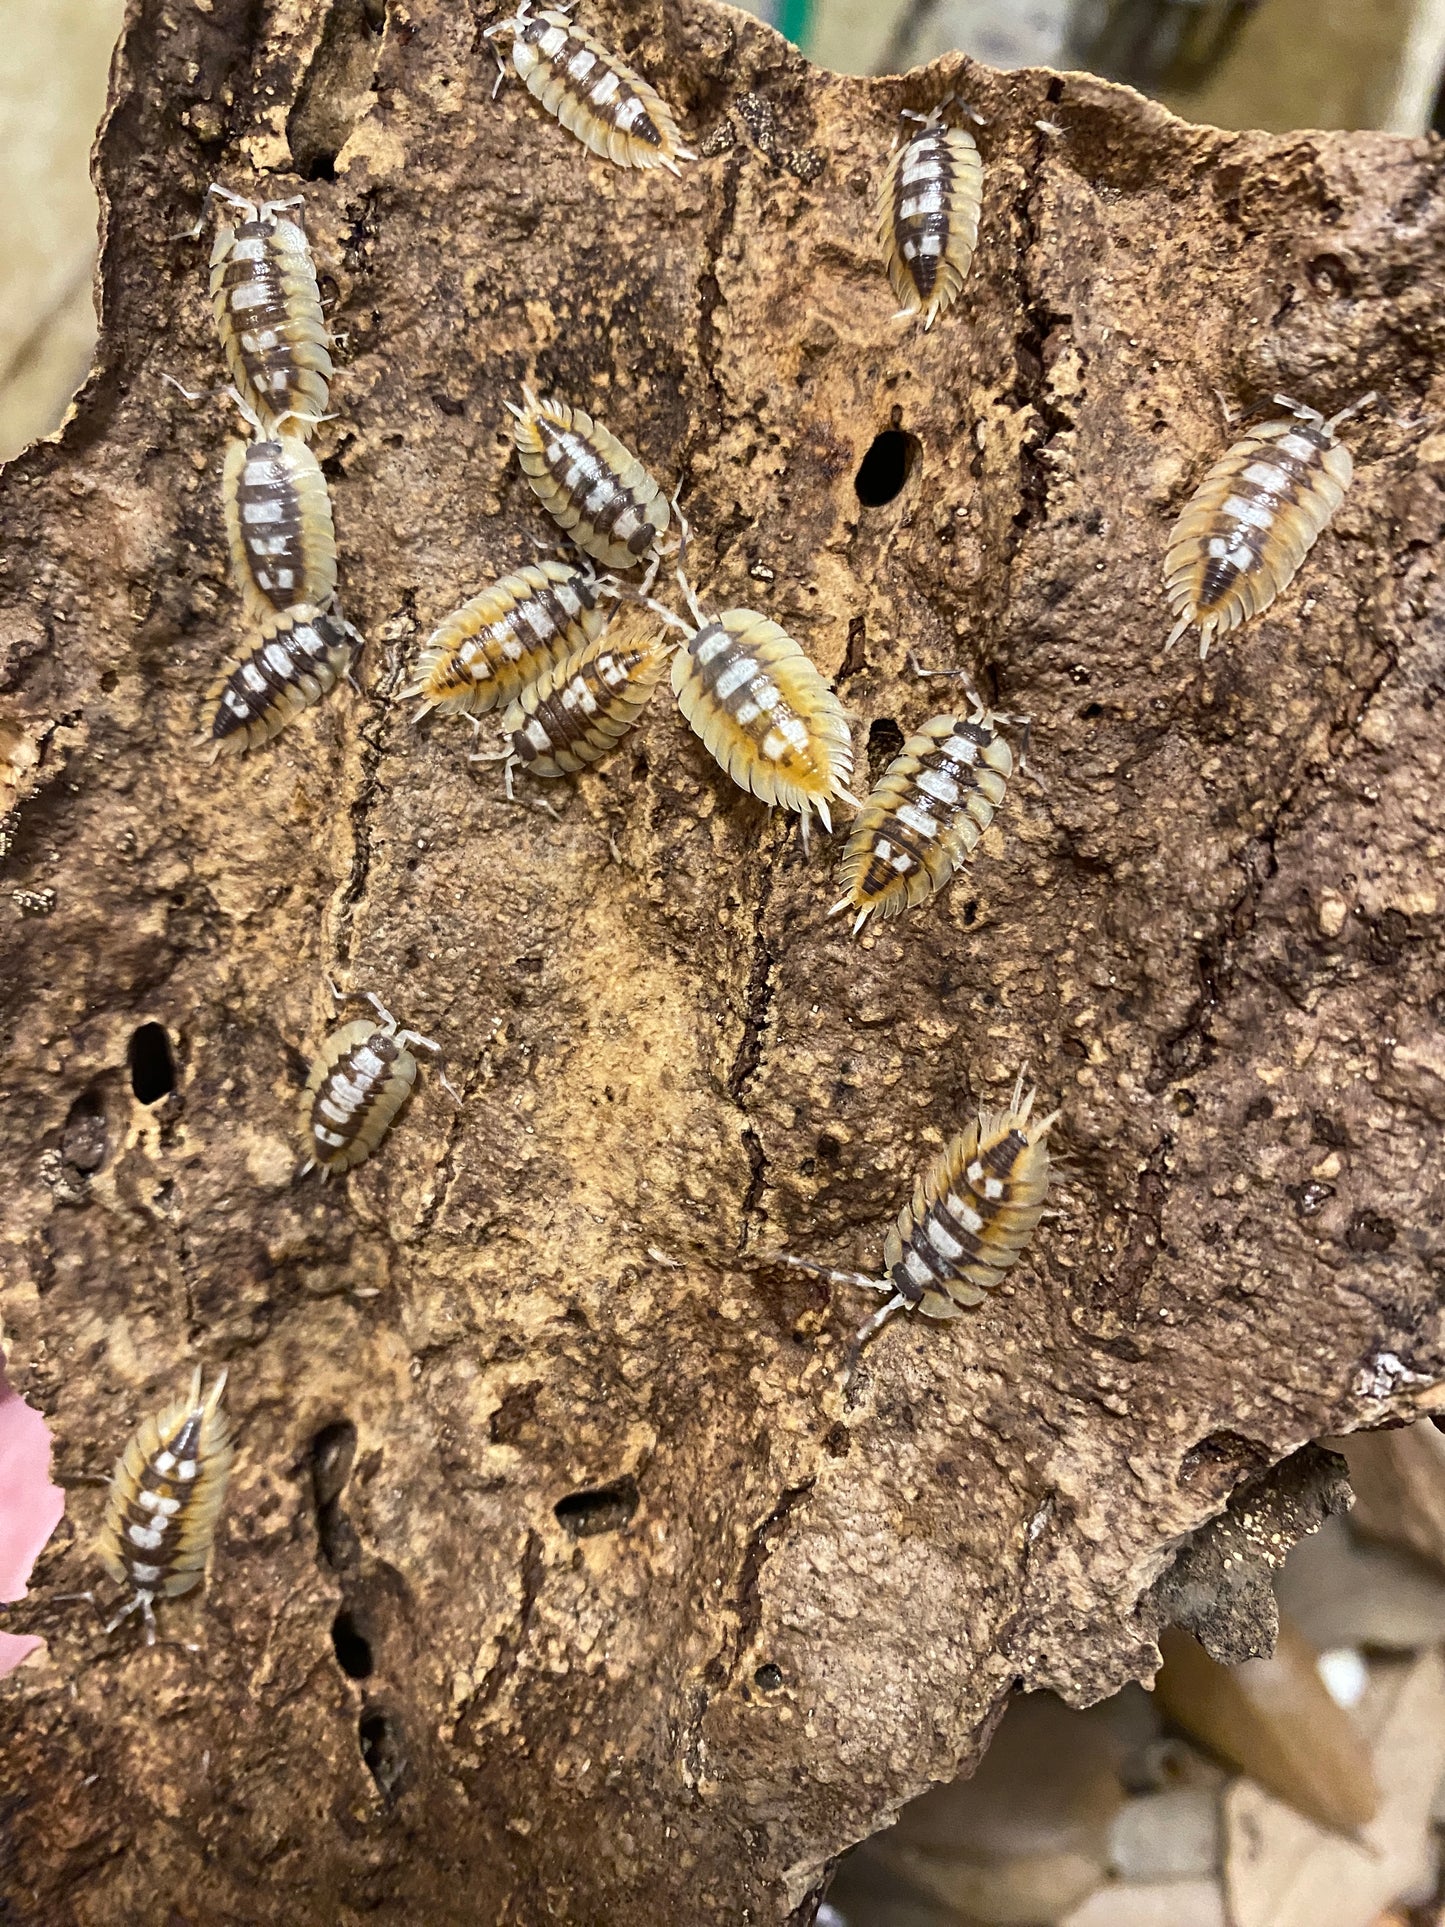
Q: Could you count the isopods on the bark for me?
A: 14